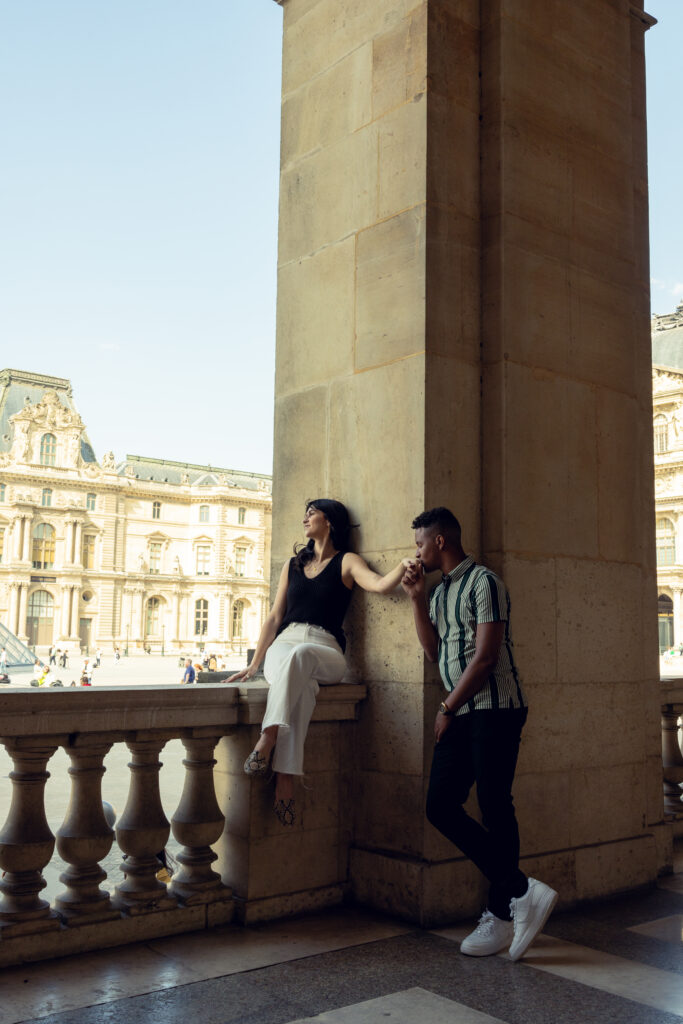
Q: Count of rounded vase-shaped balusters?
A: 5